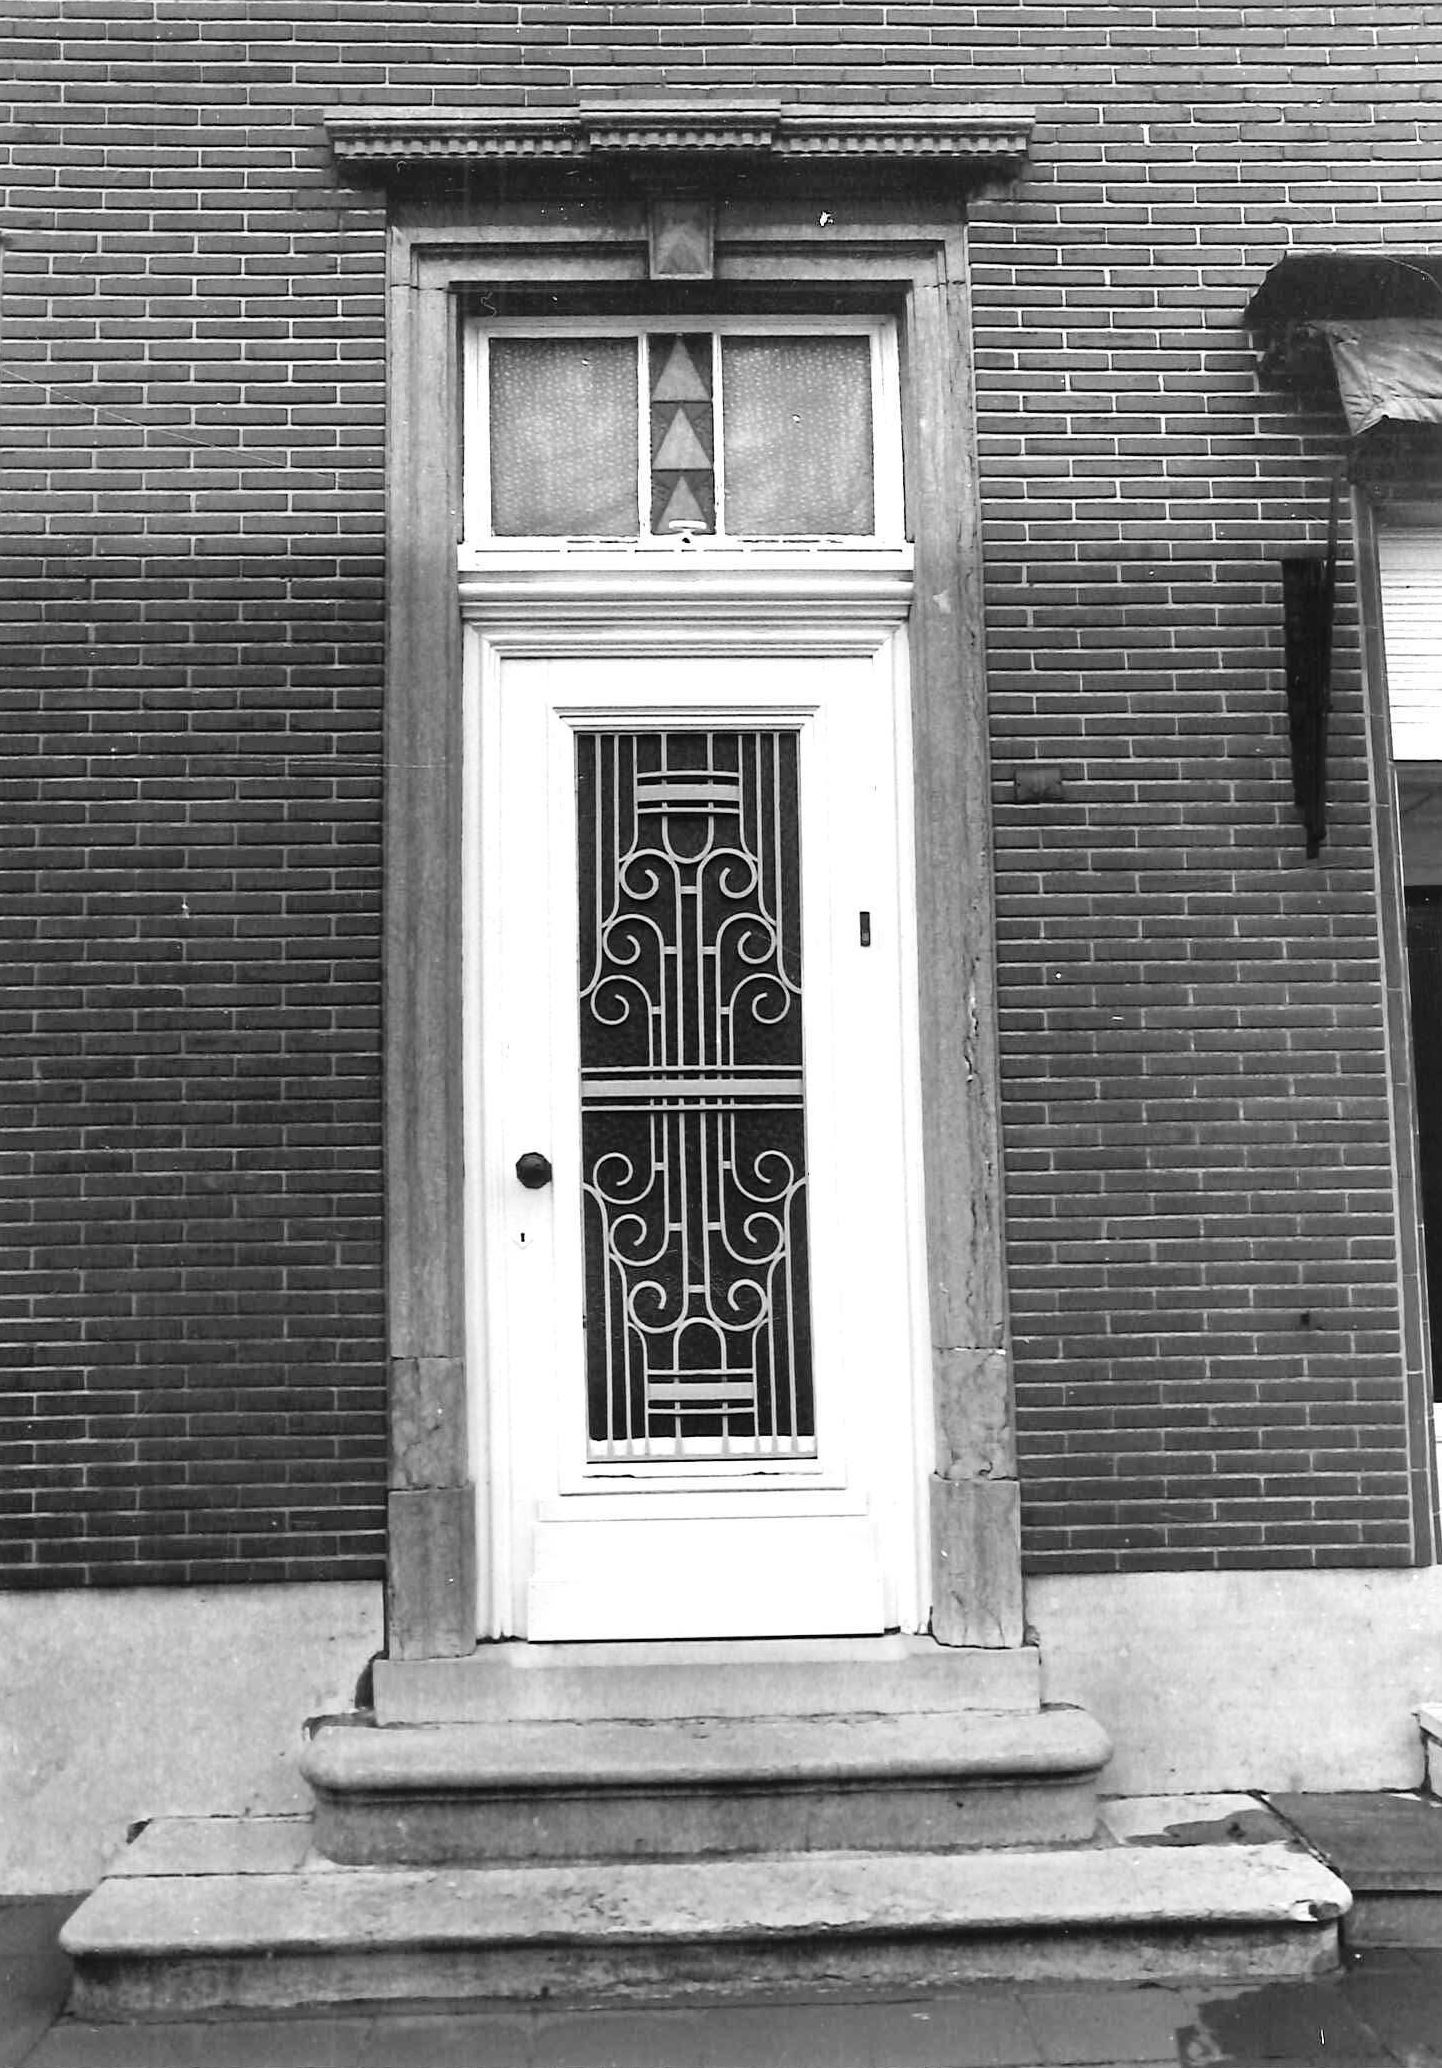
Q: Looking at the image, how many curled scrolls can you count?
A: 12